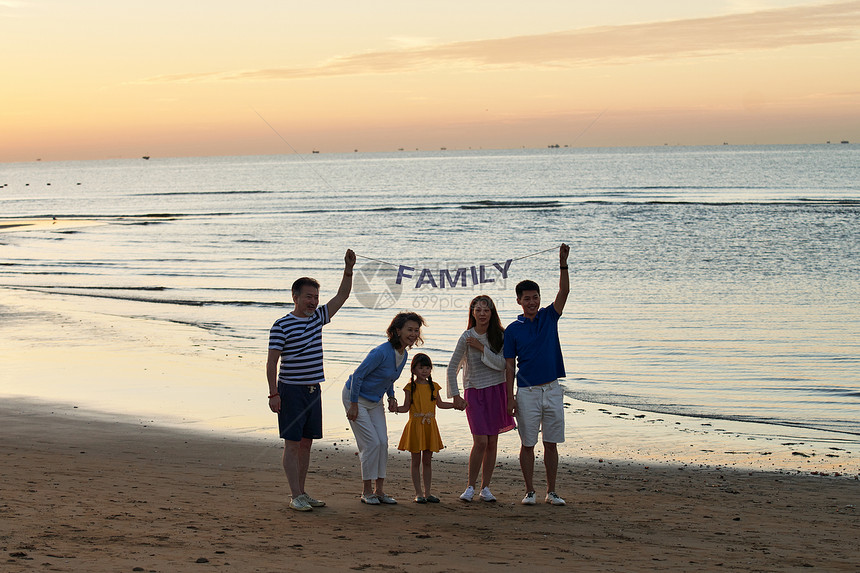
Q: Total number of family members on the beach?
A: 5